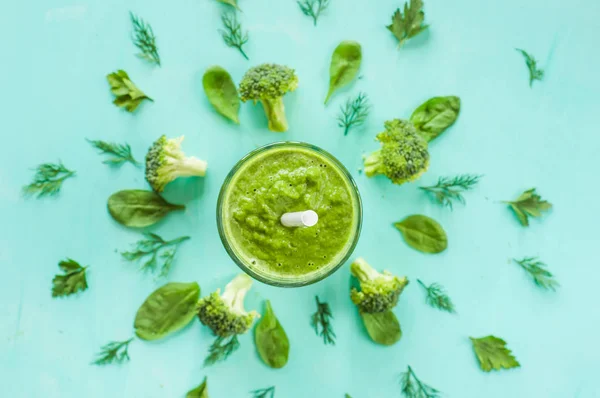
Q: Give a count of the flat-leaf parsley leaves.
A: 5